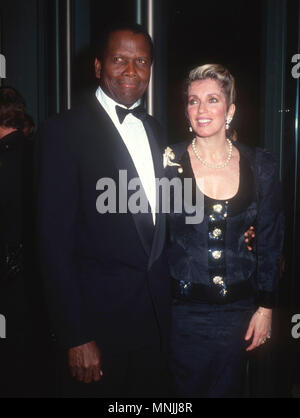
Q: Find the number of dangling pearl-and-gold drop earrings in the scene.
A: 2